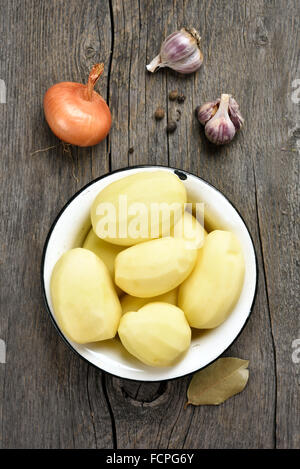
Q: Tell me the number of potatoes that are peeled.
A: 8